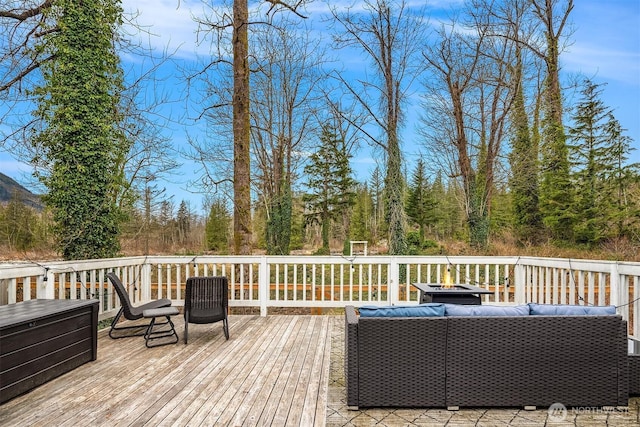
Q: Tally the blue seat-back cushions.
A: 3